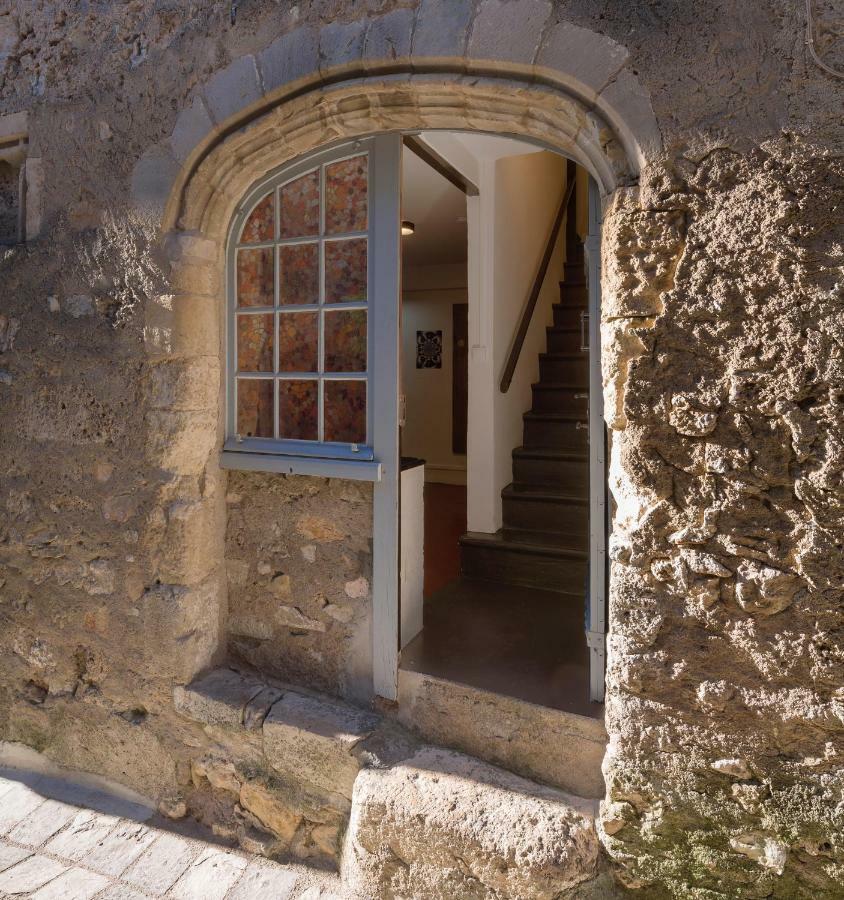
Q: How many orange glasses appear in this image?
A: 12